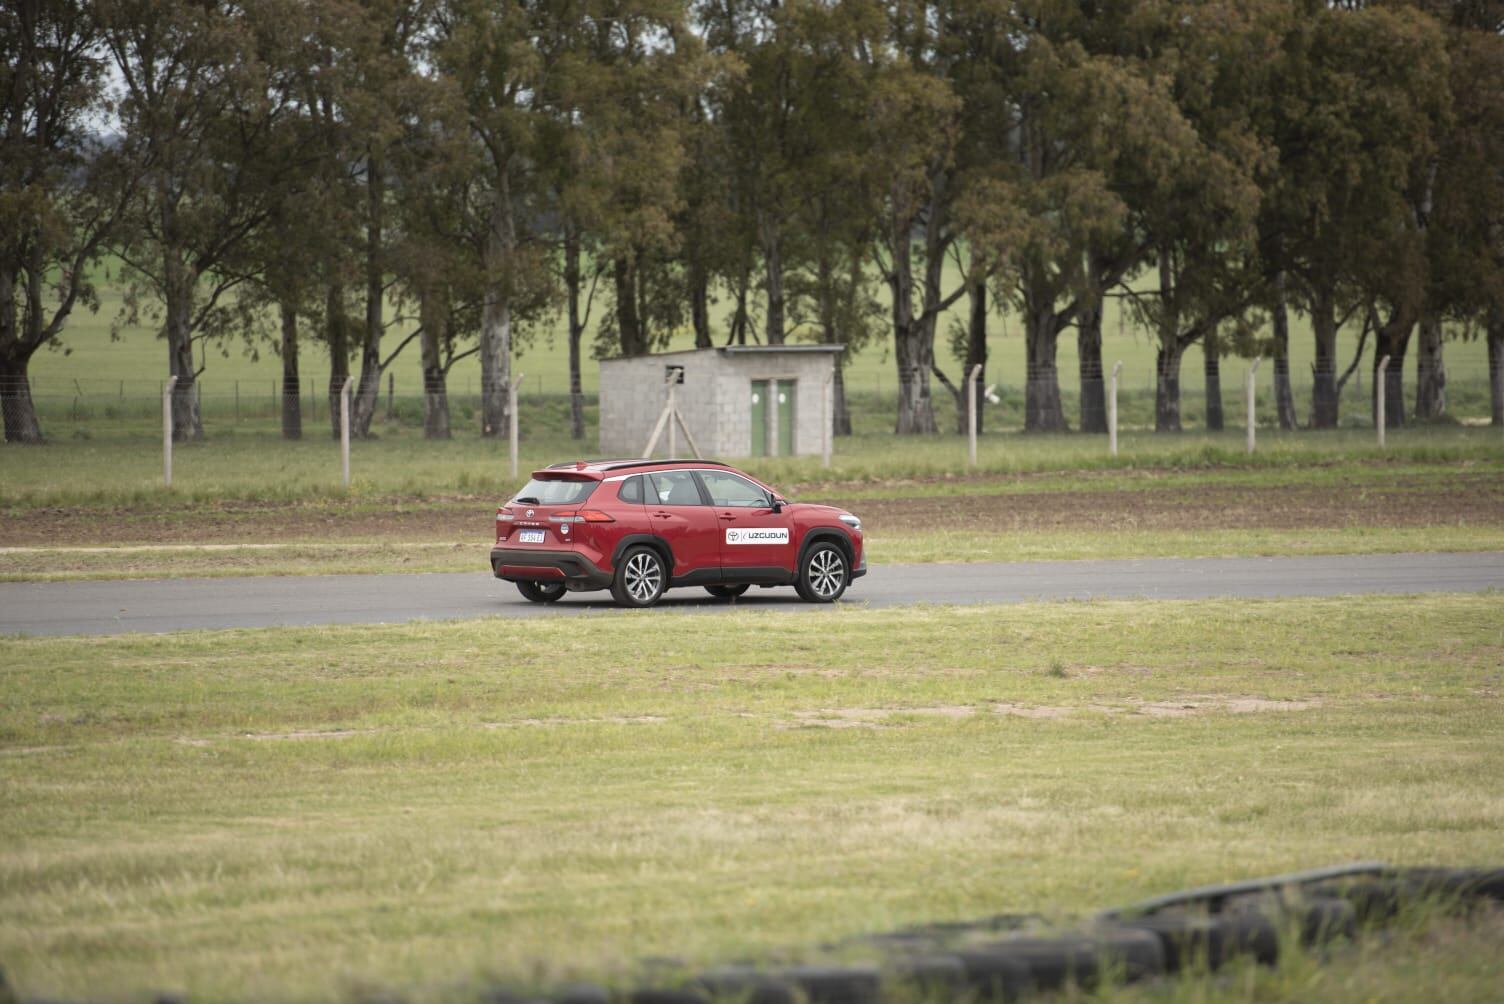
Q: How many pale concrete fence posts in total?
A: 9